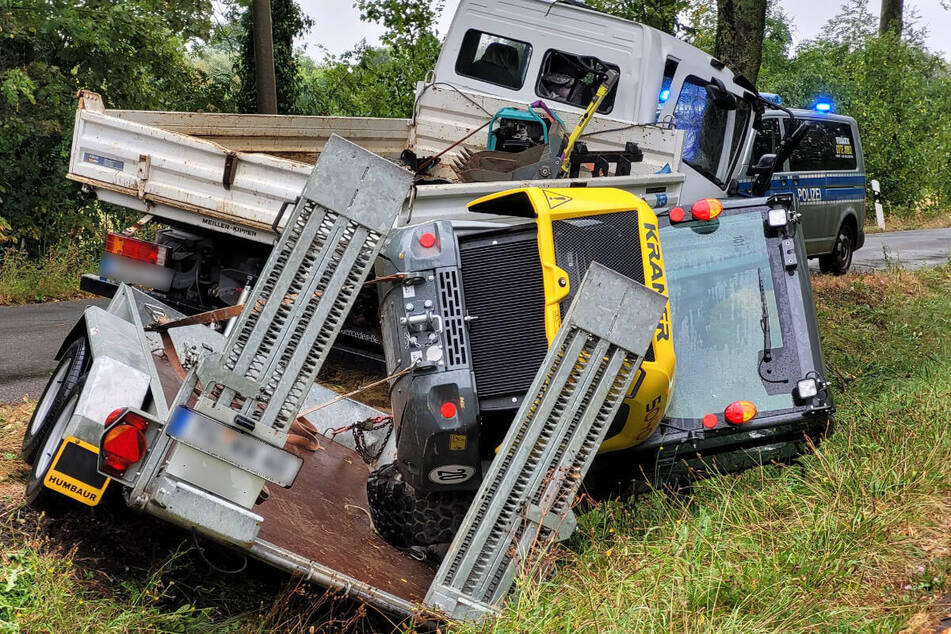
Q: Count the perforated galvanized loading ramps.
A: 2